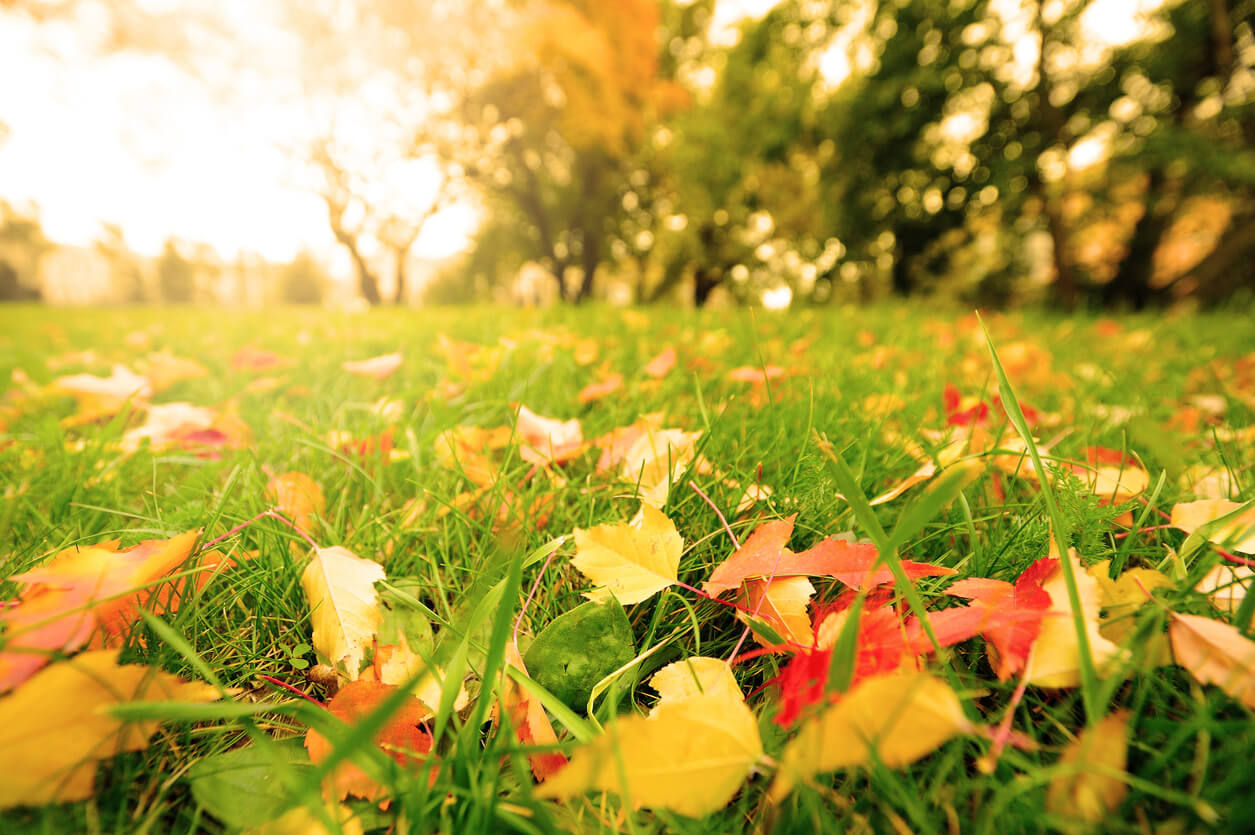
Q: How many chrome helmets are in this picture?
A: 0